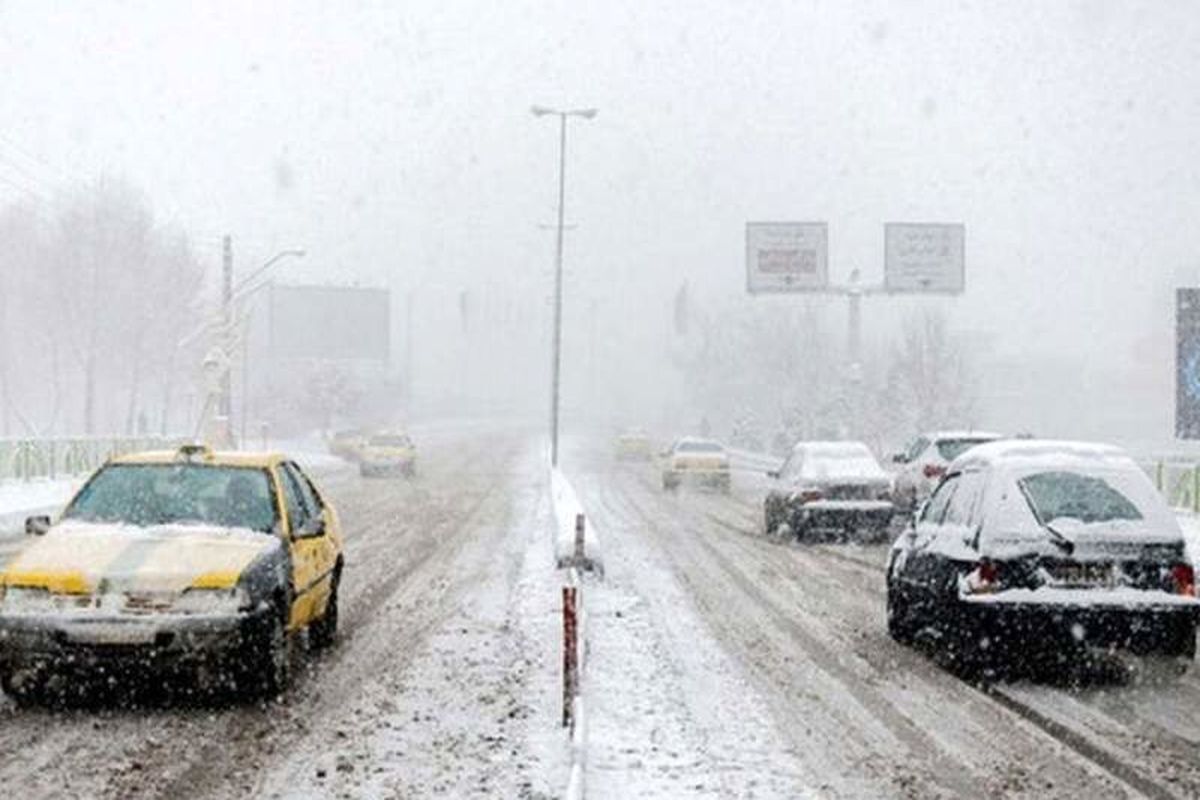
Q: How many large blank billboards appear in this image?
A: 1